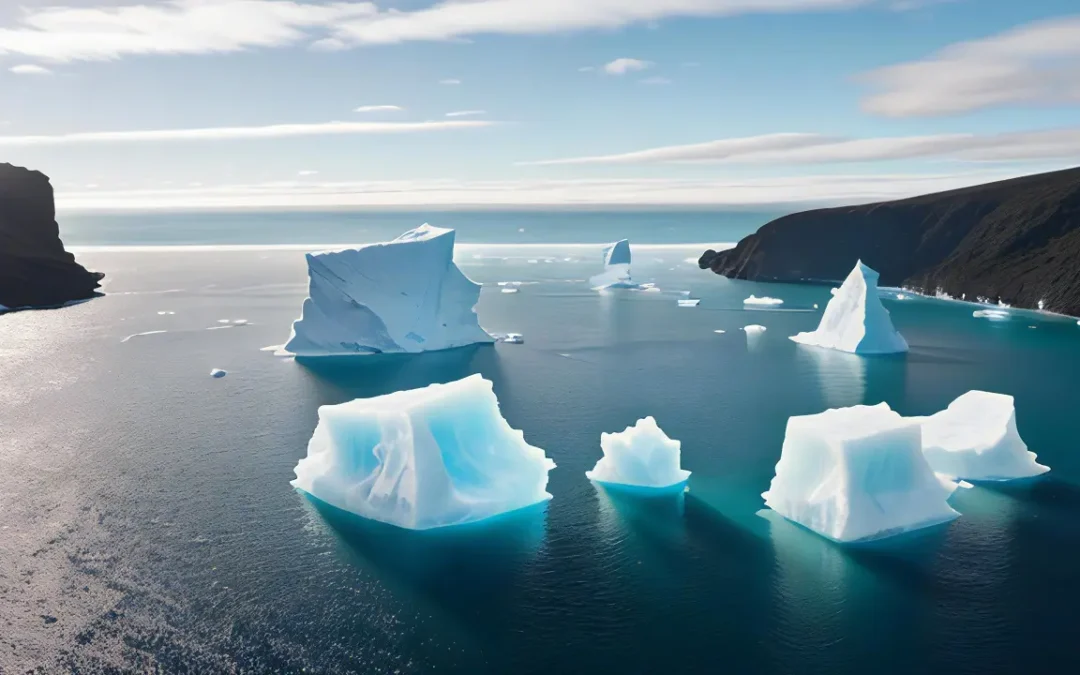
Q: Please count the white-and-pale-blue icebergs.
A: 7